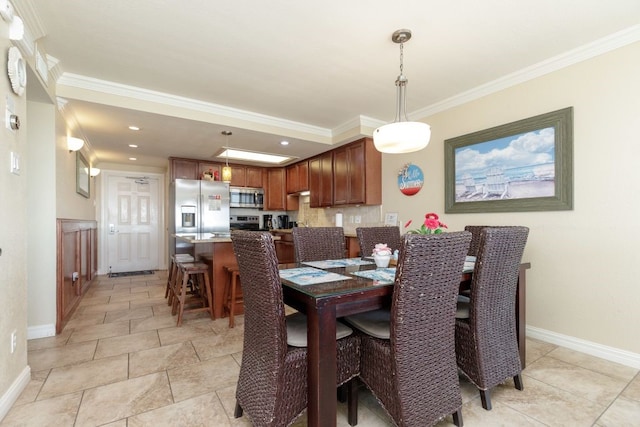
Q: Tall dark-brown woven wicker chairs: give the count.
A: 6